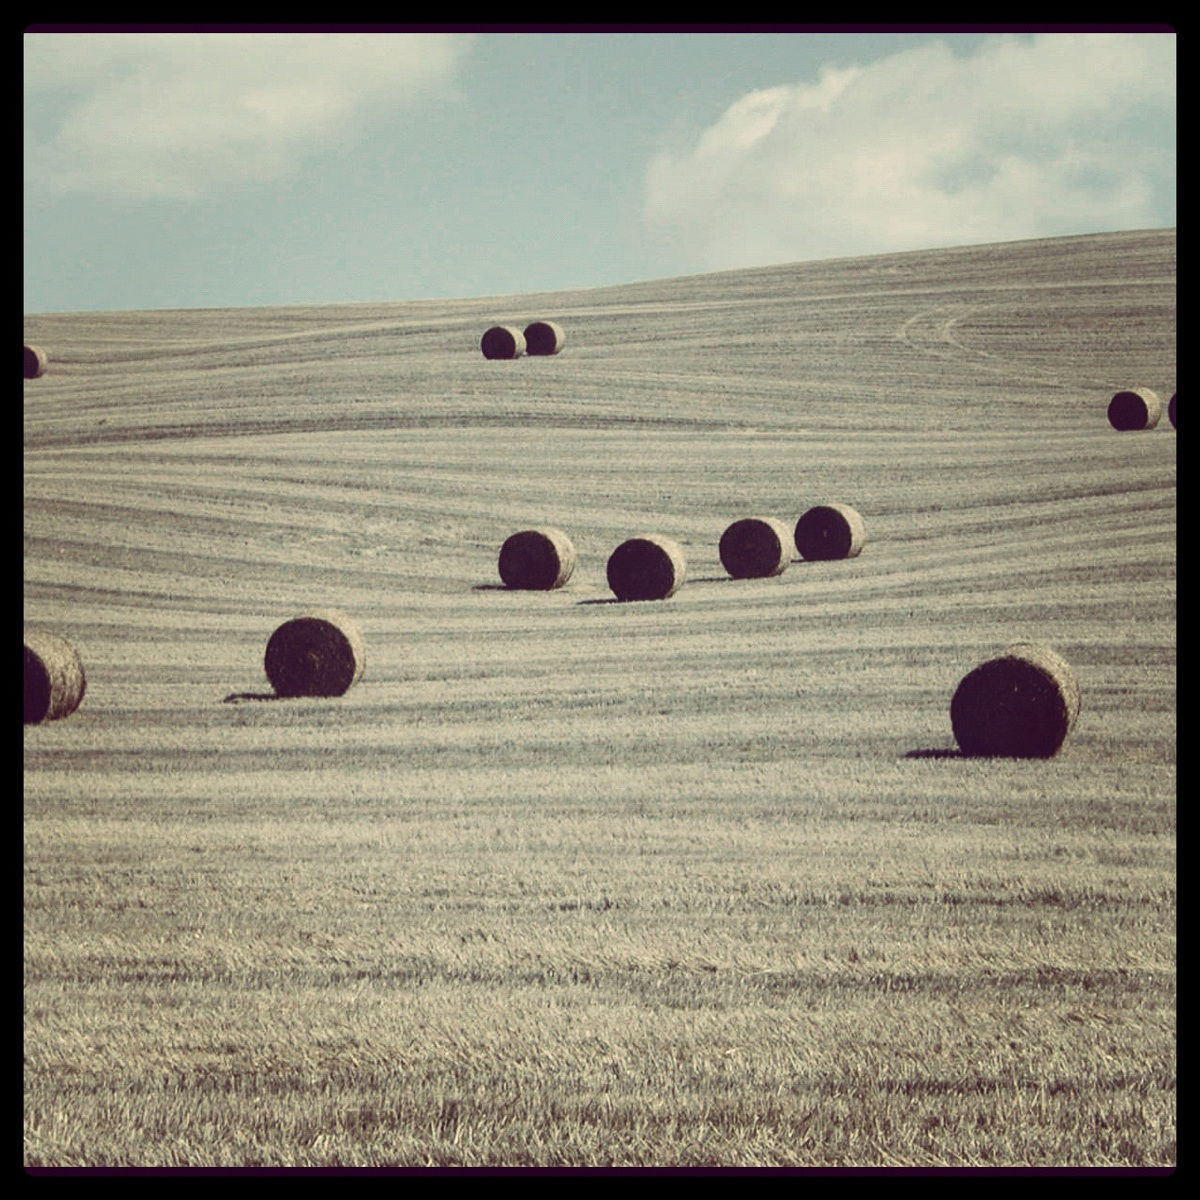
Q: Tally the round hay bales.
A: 12